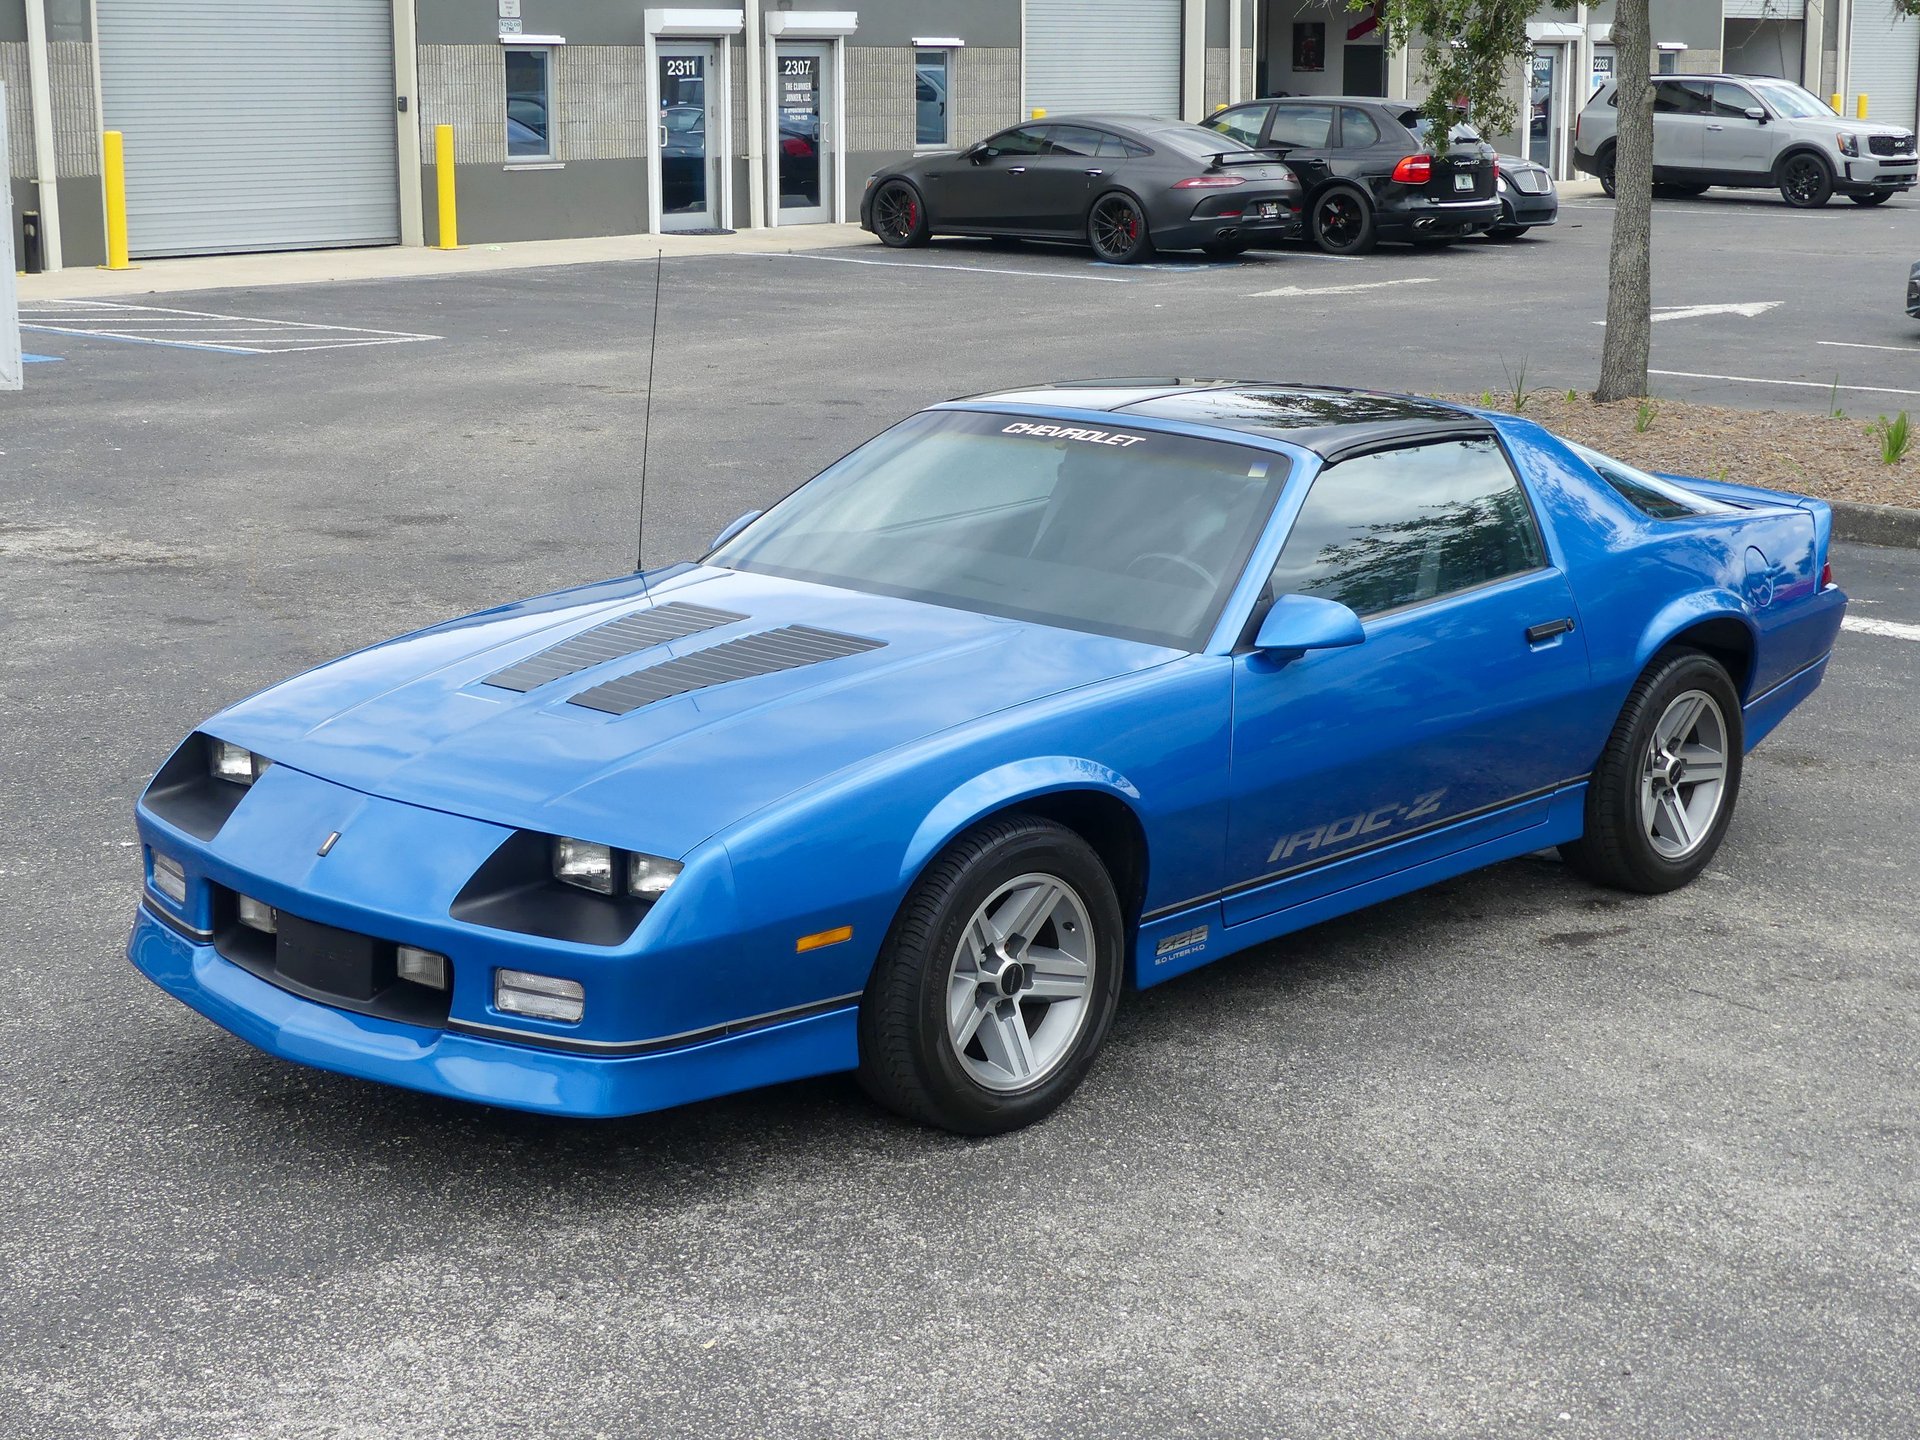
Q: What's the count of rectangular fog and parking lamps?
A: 4